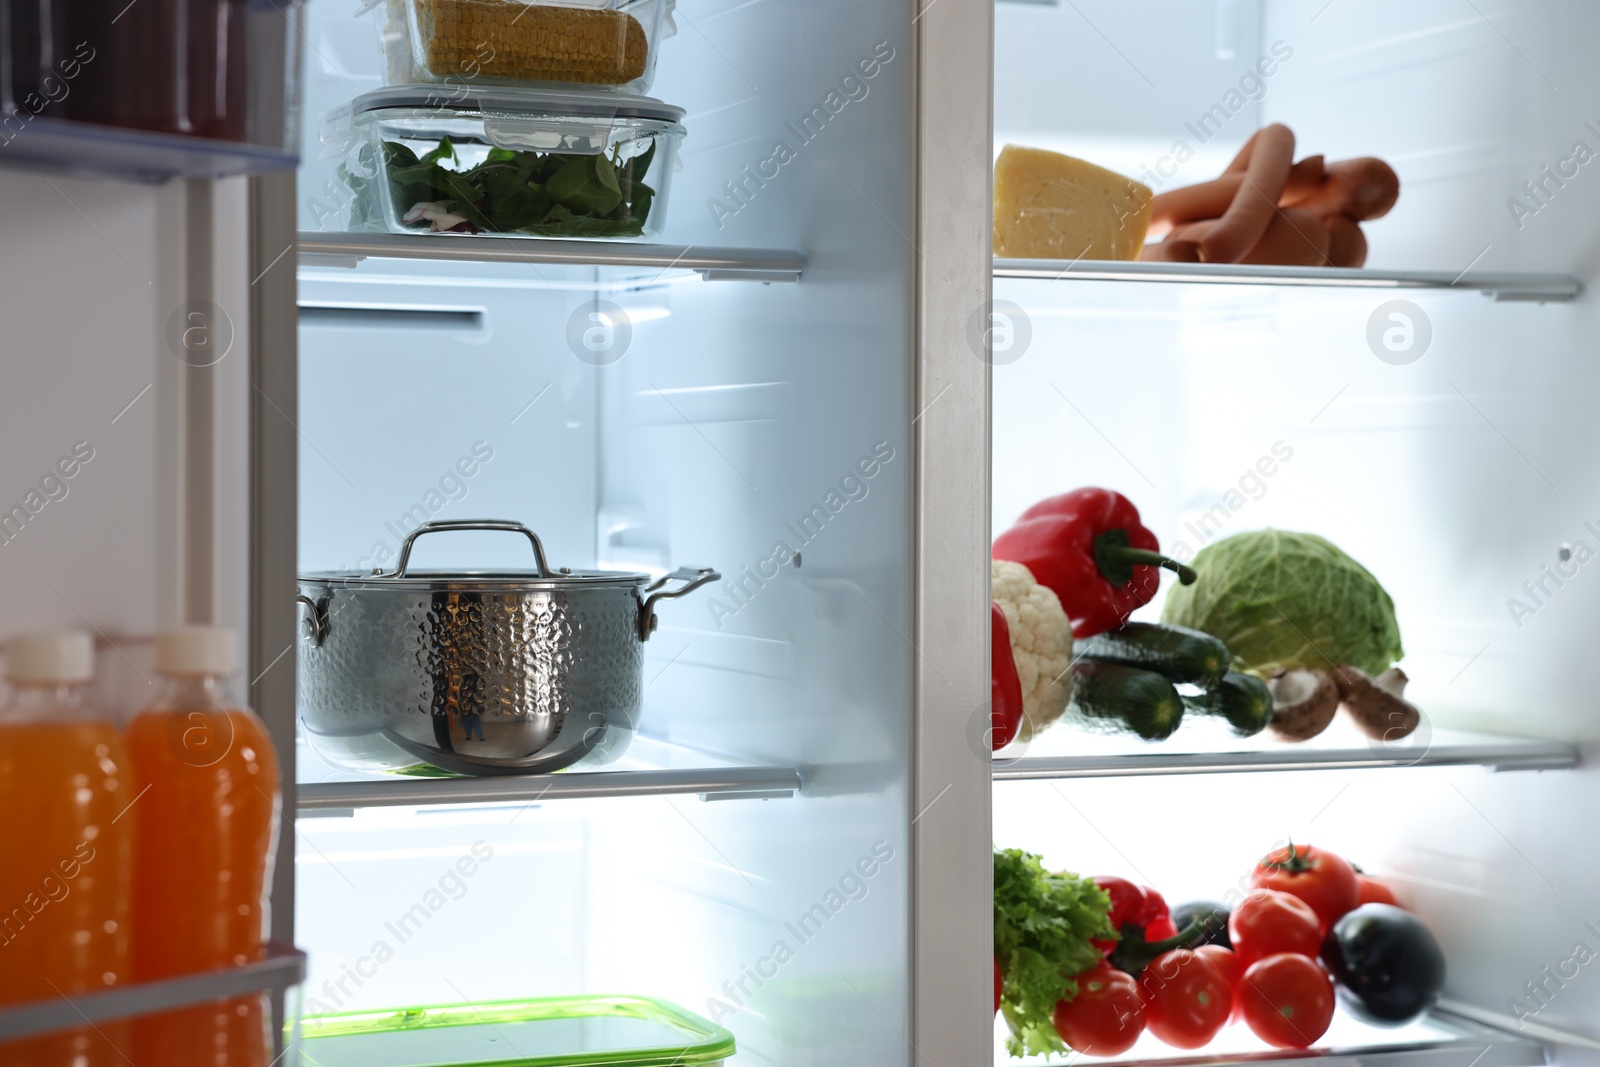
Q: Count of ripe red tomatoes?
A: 7